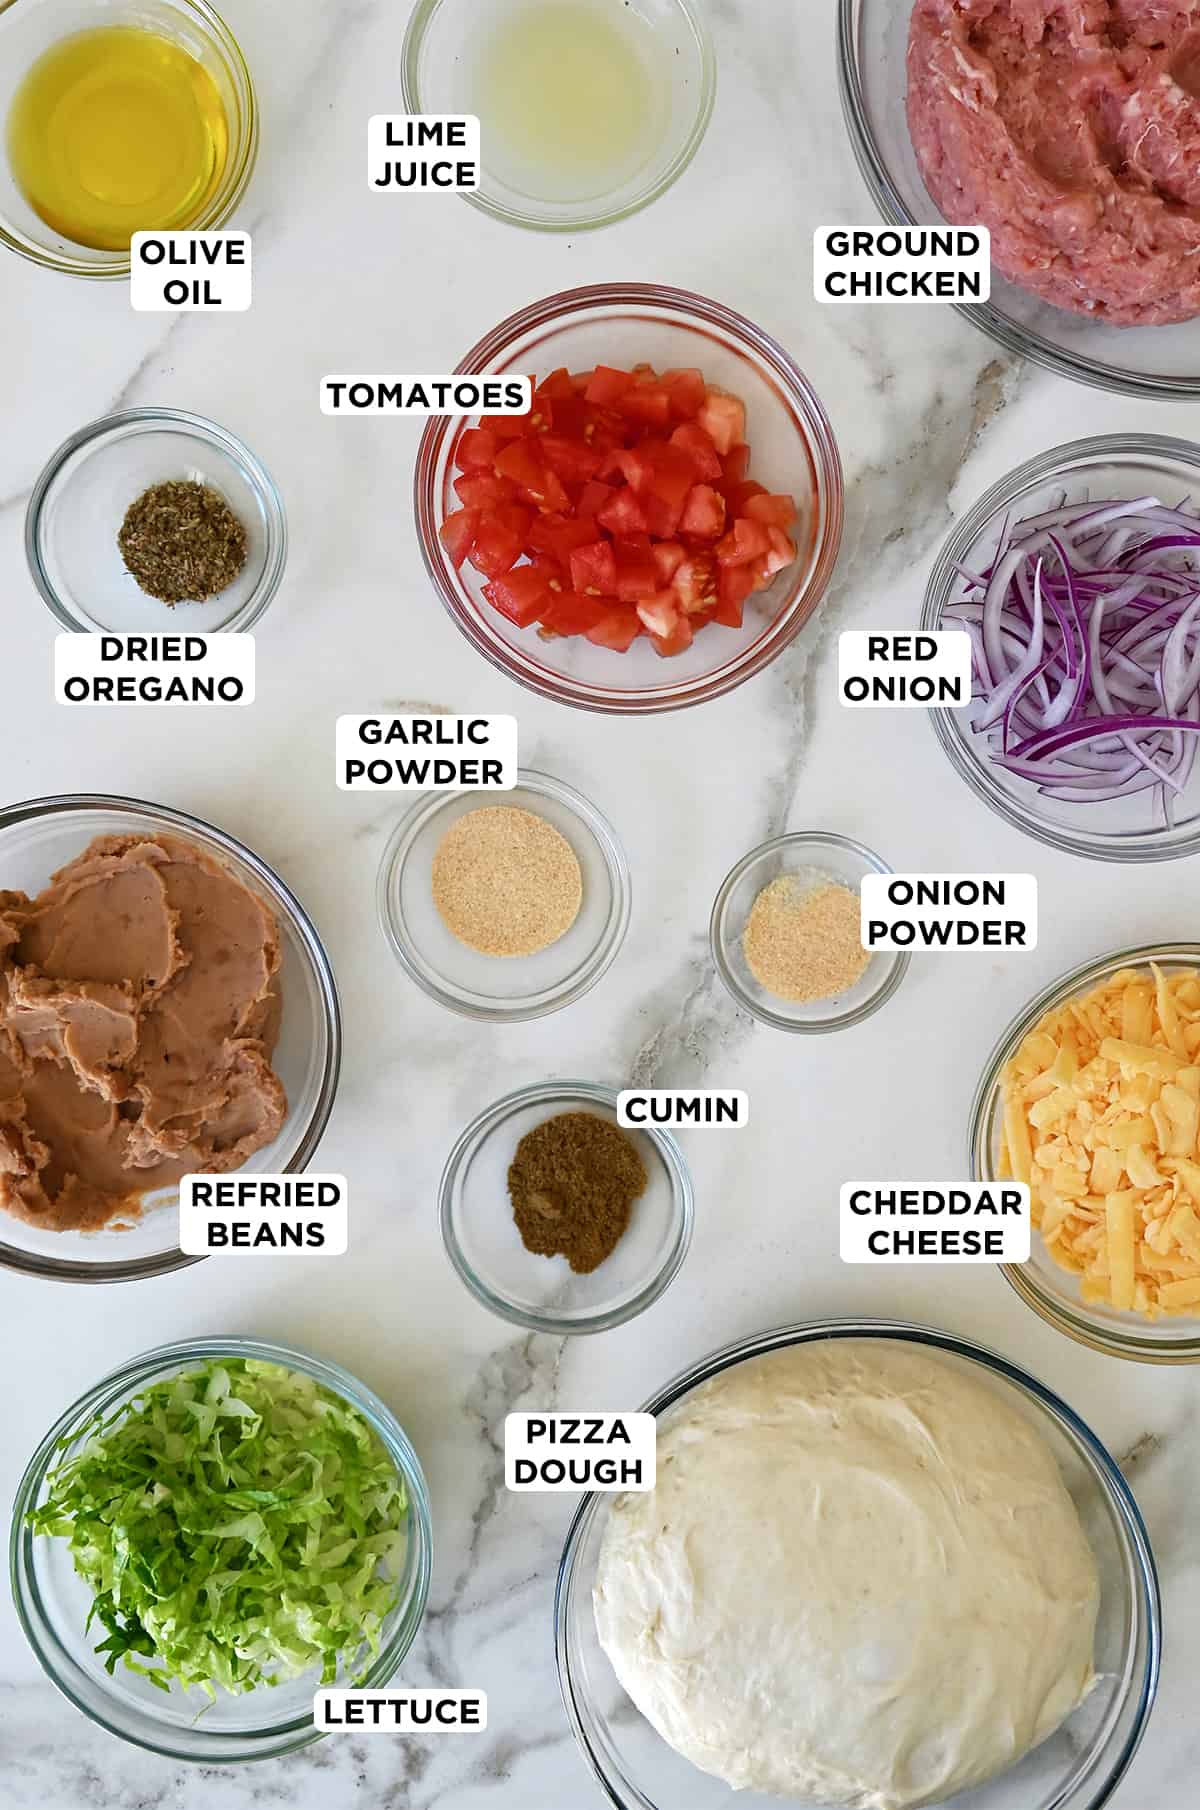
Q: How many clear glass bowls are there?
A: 13